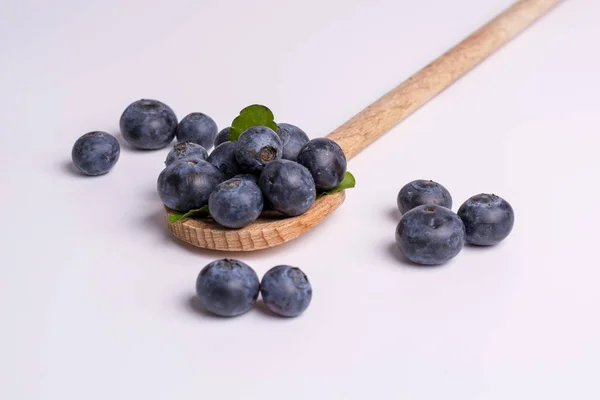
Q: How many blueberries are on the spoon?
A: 10